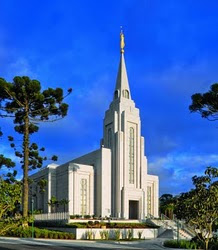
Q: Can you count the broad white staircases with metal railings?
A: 1